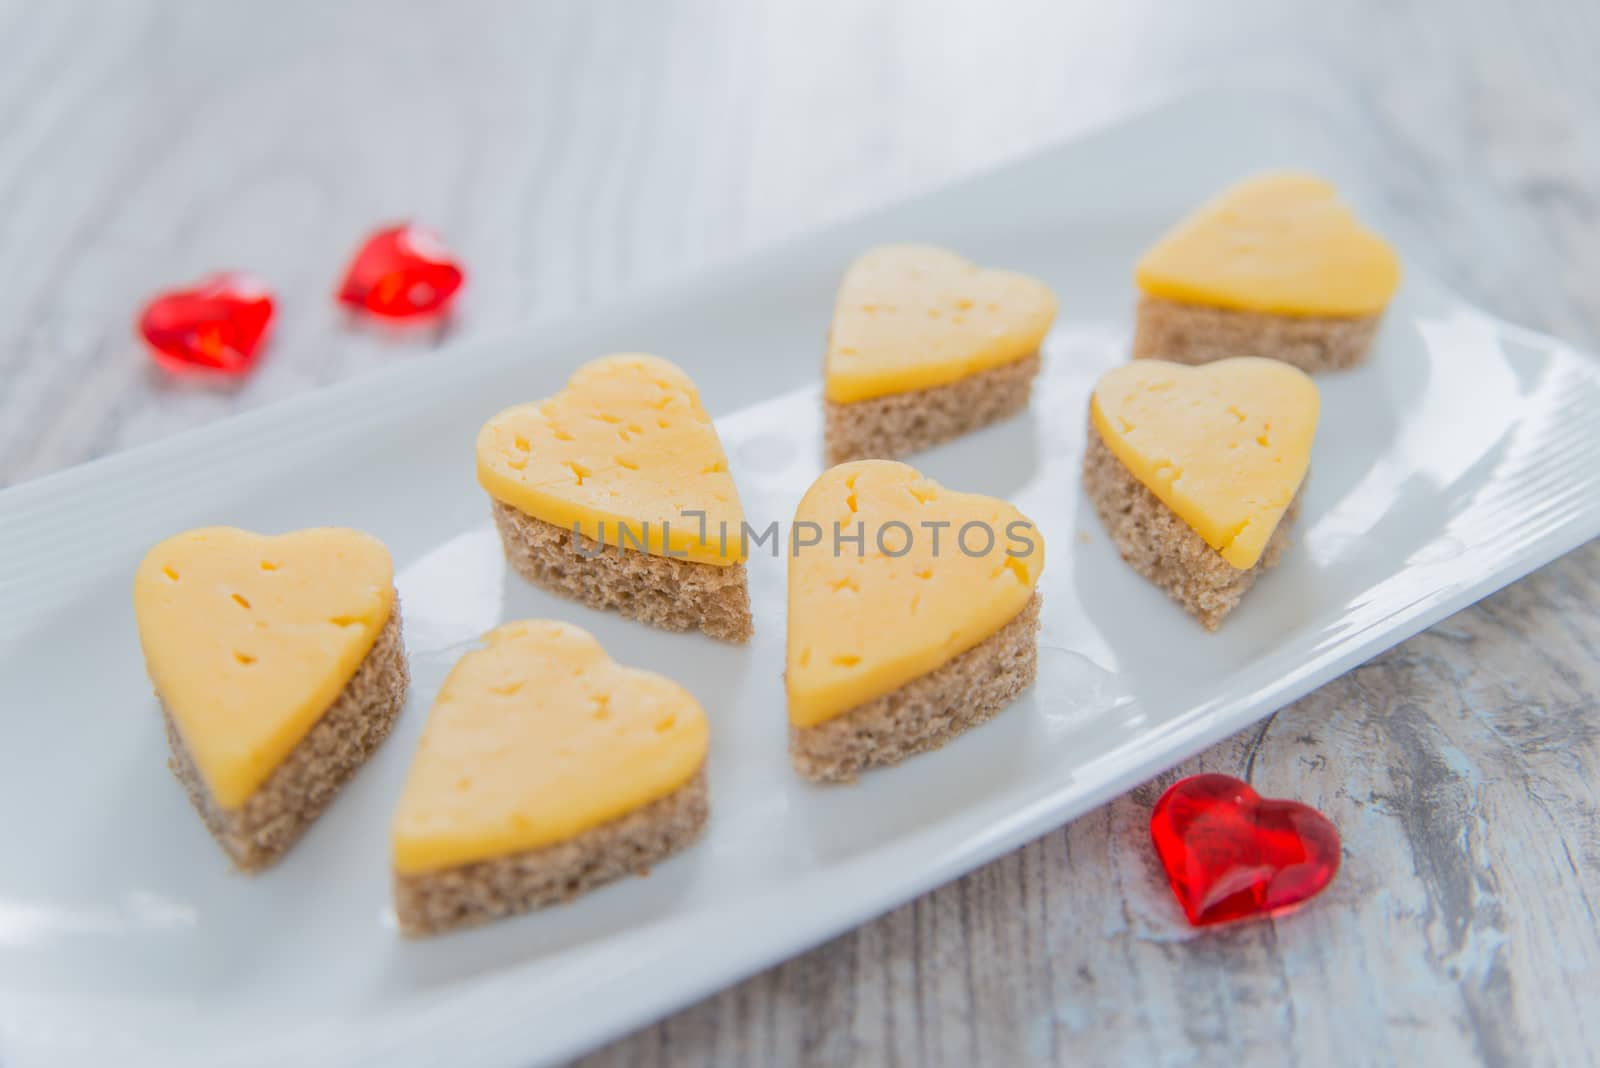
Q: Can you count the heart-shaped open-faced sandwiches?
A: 7